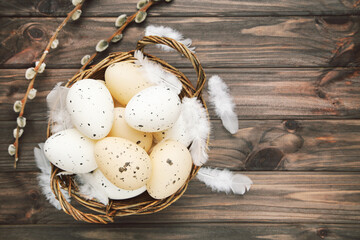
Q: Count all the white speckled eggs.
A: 5